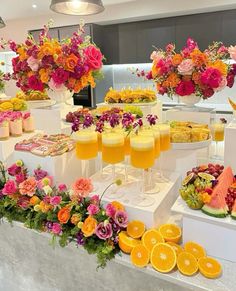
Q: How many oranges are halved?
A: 10